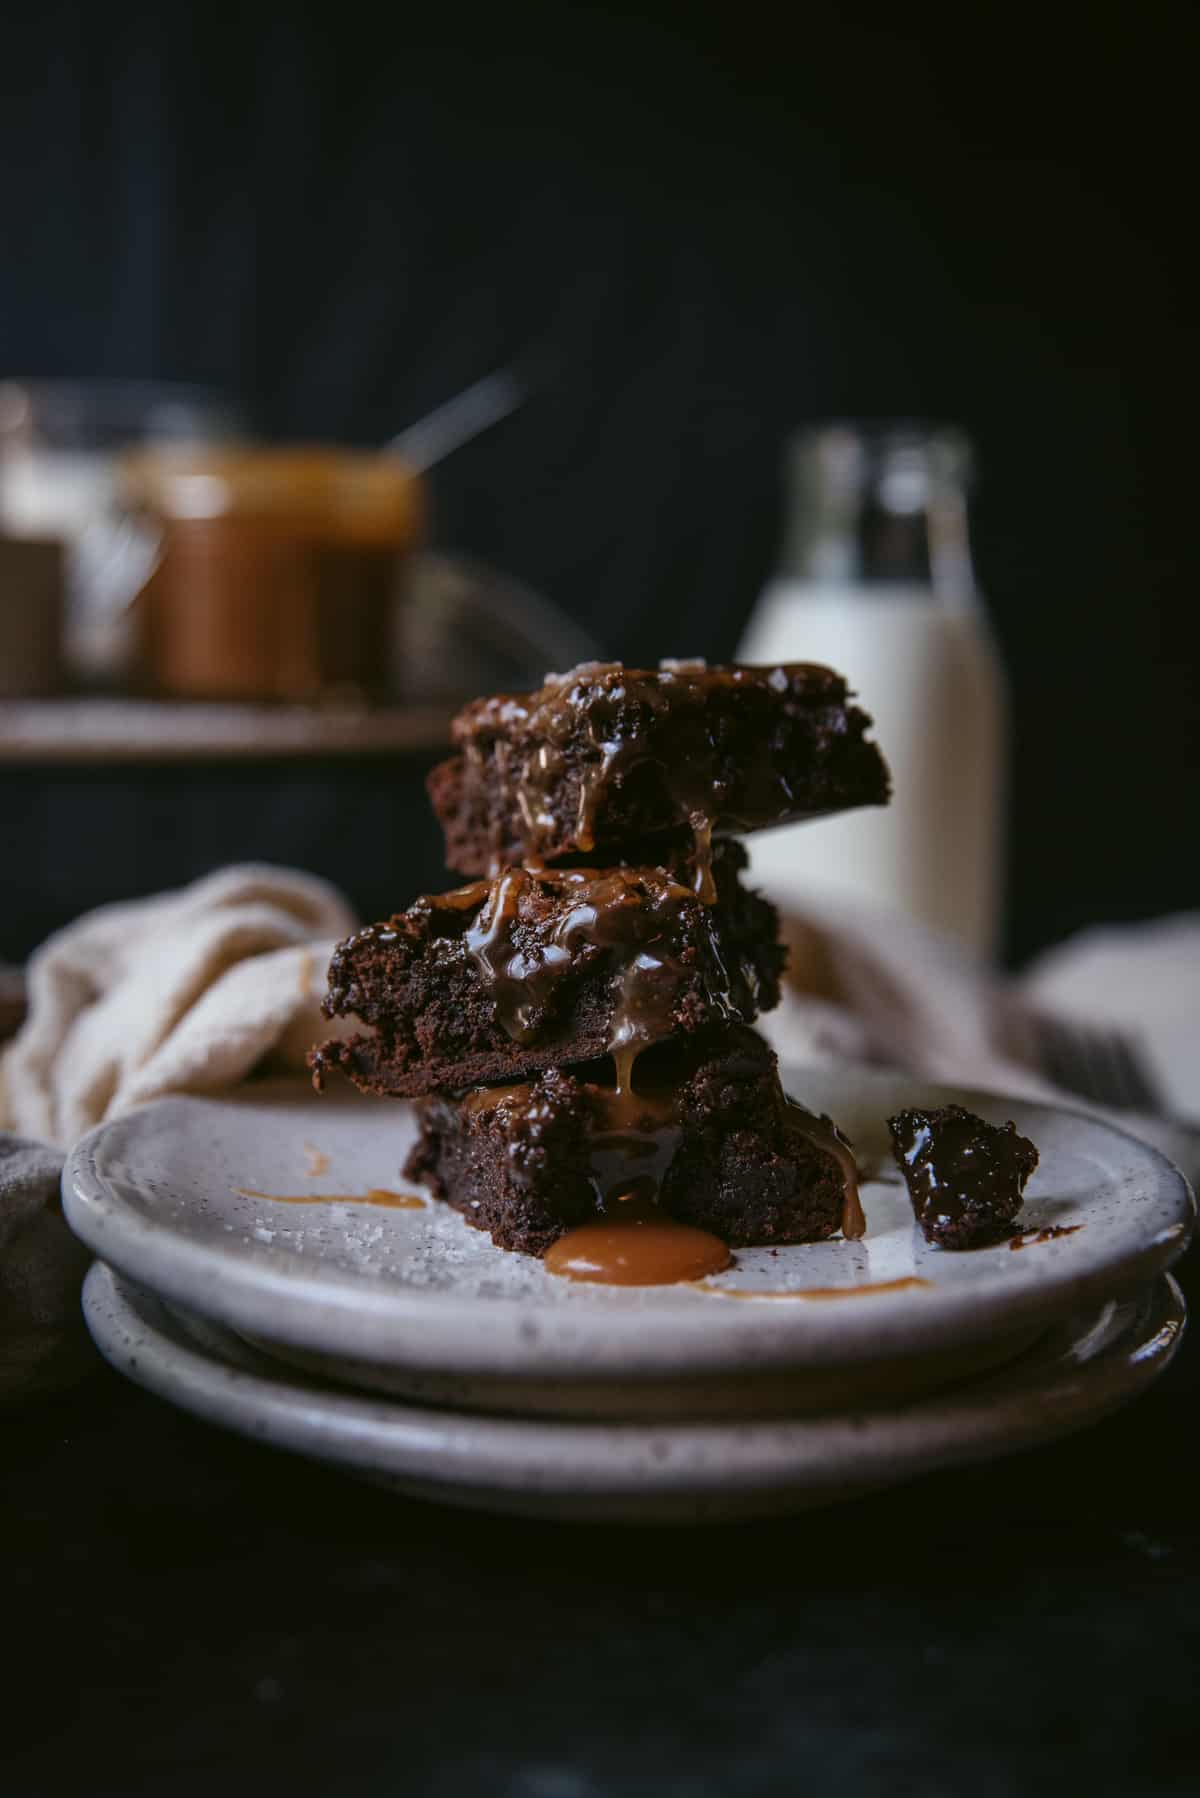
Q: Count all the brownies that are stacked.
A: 3